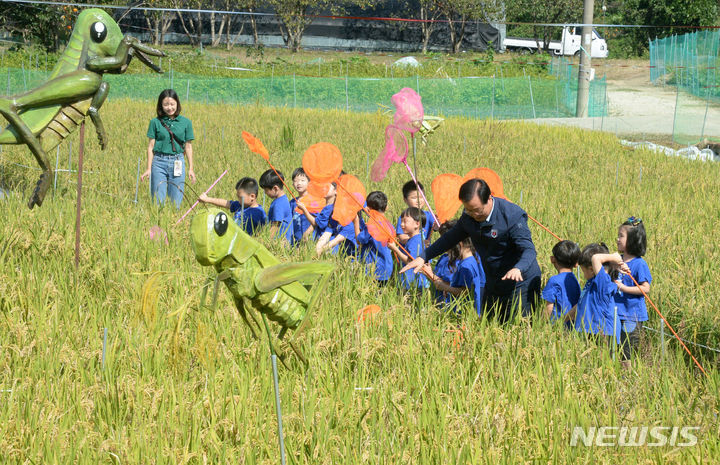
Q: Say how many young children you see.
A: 13